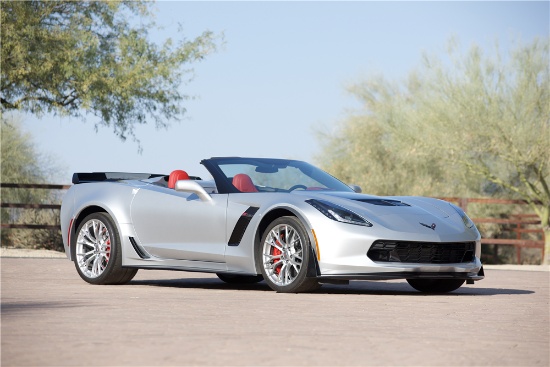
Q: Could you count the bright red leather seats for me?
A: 2